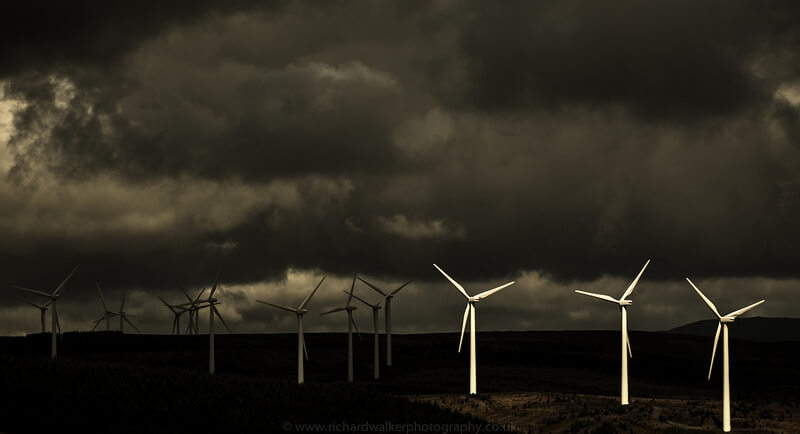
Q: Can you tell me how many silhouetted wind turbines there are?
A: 12